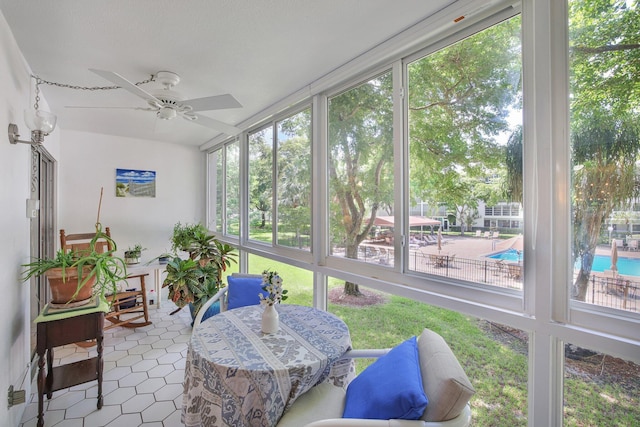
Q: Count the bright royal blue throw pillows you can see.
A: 2